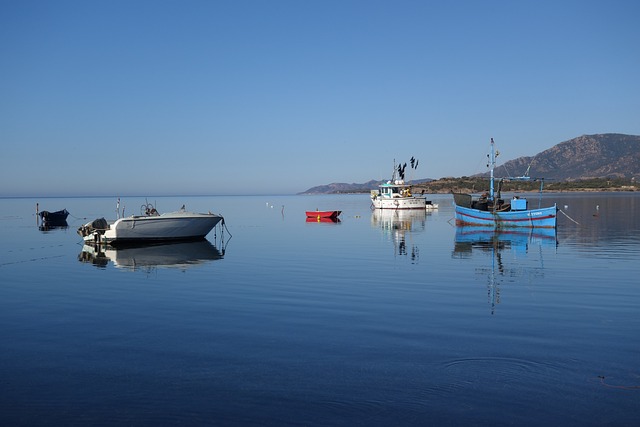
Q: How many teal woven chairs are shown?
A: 0